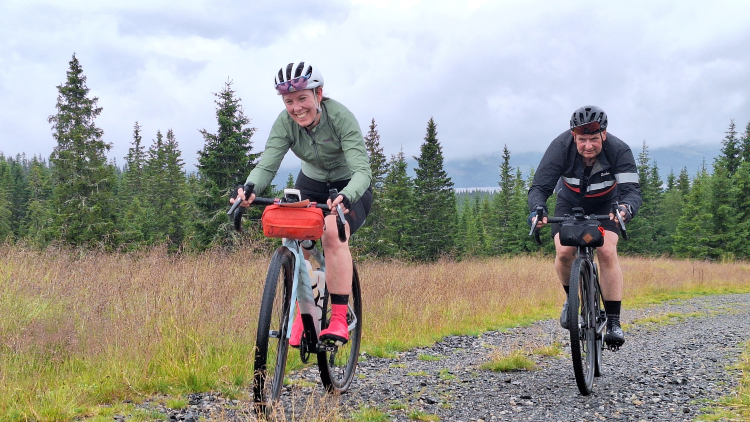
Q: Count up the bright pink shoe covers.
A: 2